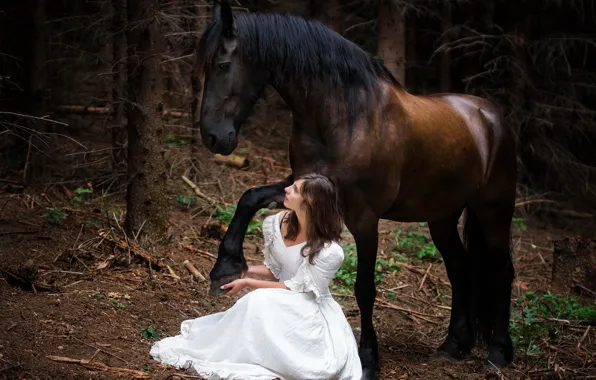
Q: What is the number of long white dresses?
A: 1